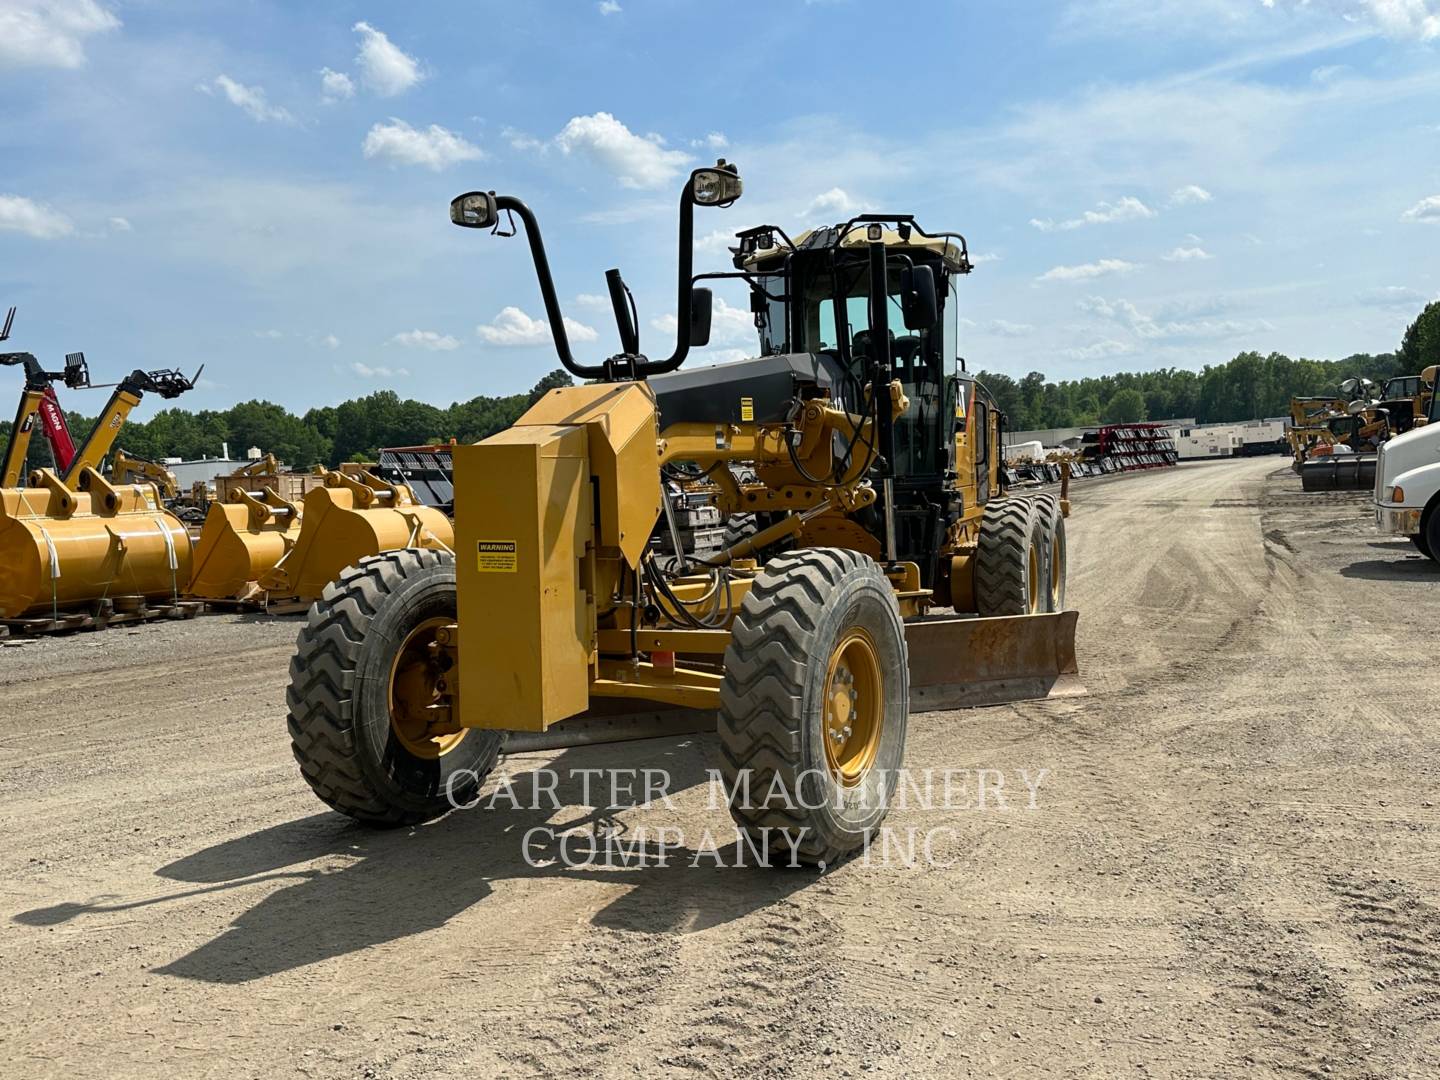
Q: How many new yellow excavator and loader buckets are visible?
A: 3